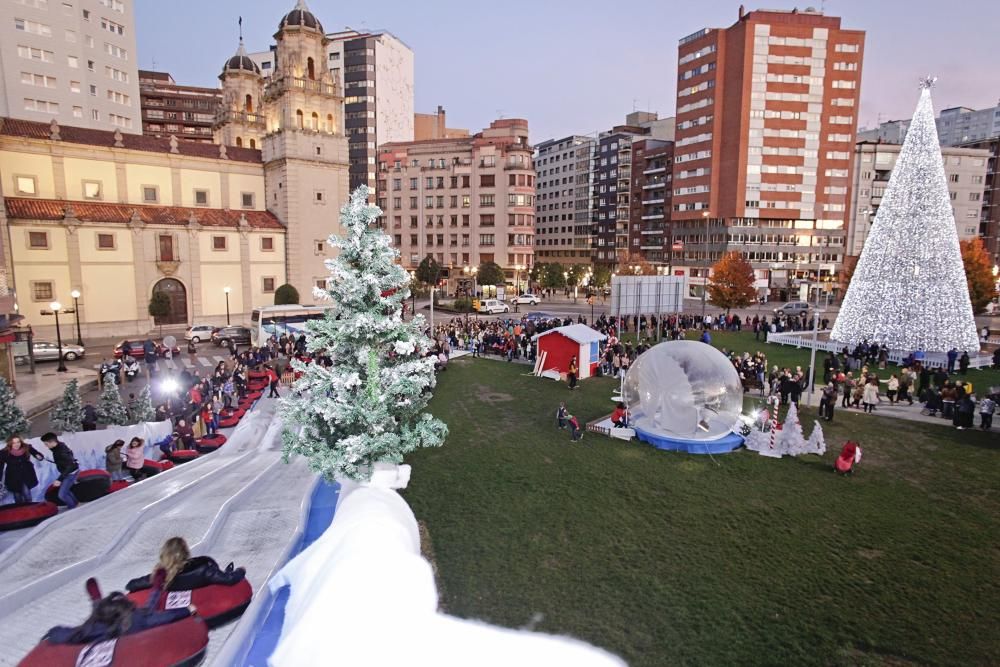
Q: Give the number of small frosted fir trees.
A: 4